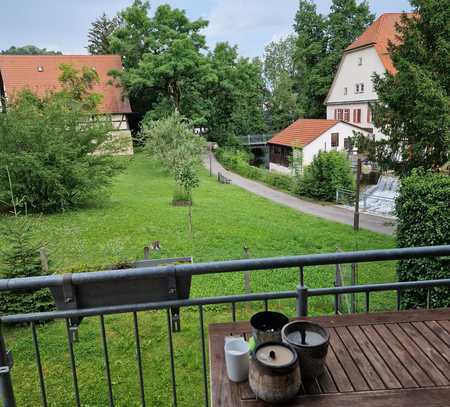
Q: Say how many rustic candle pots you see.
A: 2